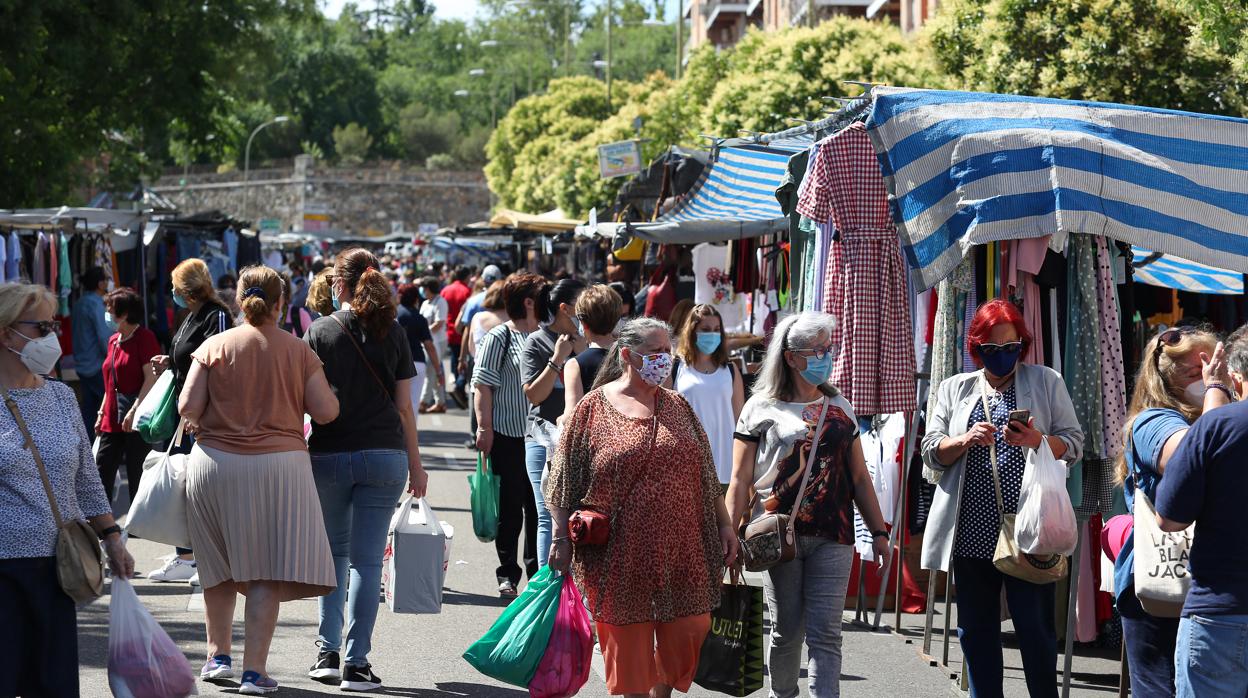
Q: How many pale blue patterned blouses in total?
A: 1